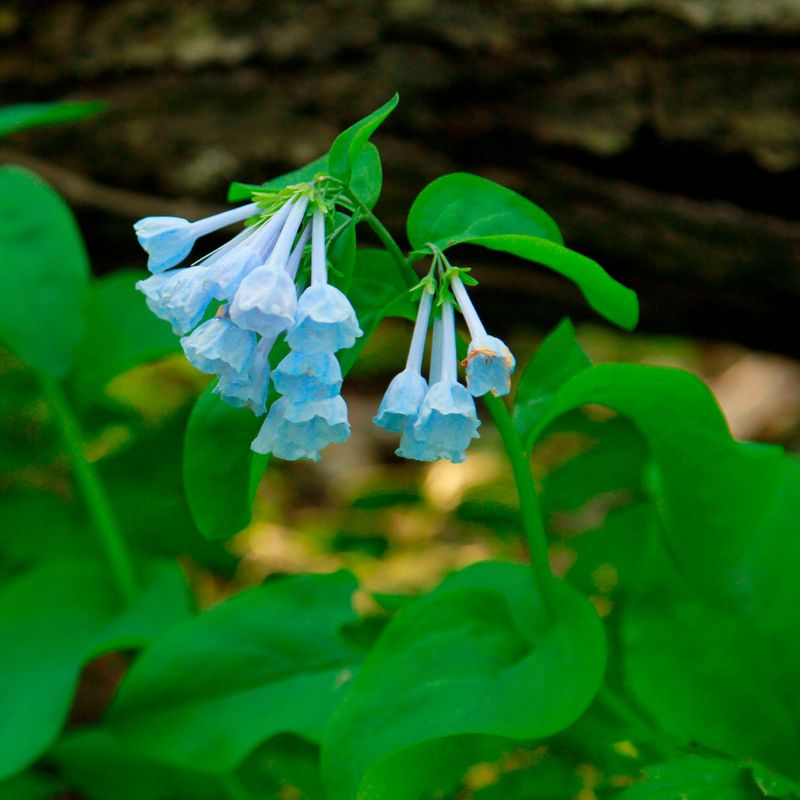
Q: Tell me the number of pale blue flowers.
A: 13